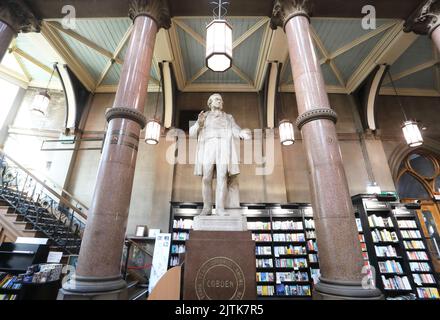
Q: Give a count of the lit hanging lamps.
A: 5